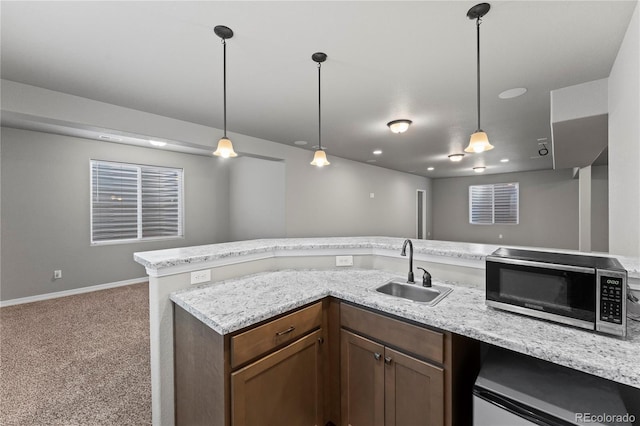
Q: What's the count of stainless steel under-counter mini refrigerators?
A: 1